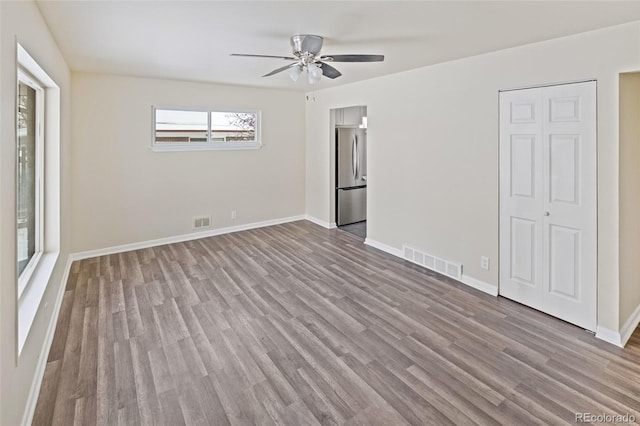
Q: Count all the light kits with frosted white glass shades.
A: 1